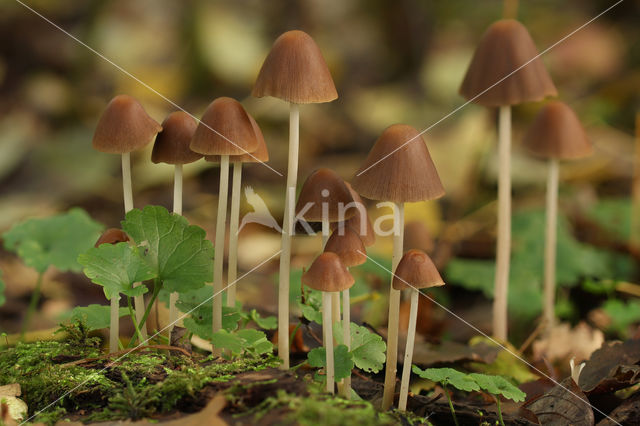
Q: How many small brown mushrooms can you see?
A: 14